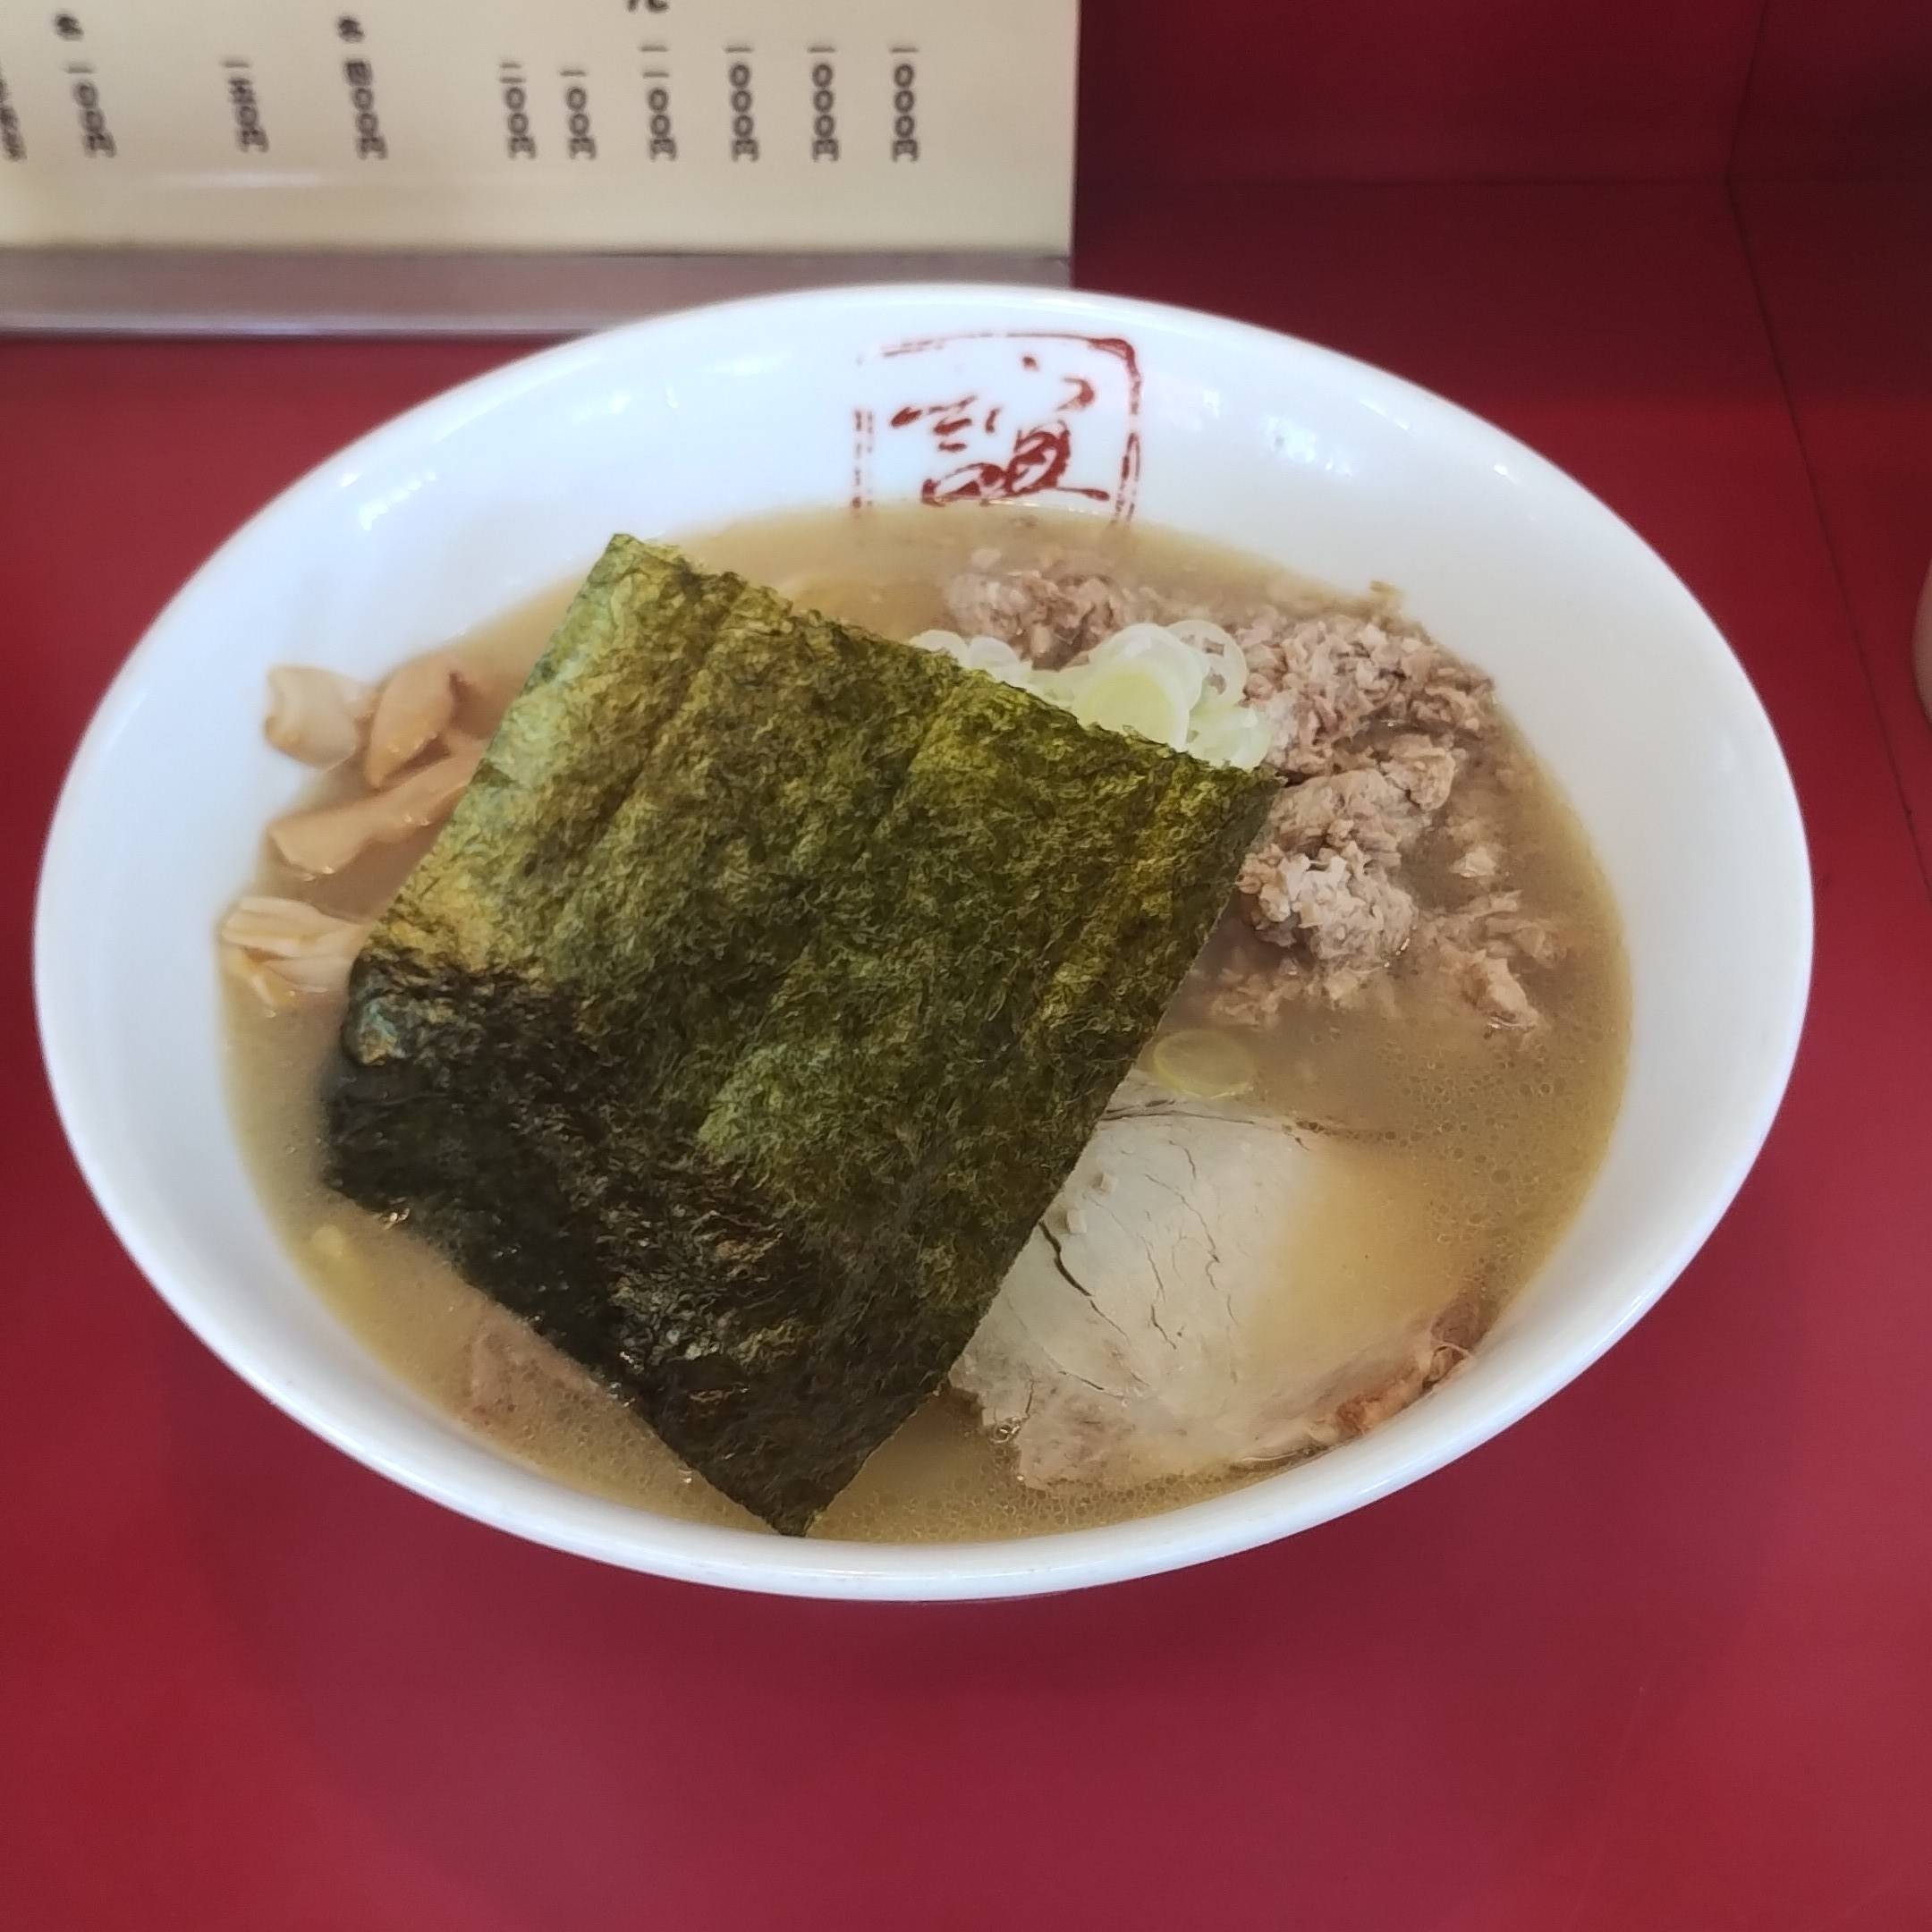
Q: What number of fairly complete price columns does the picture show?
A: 9